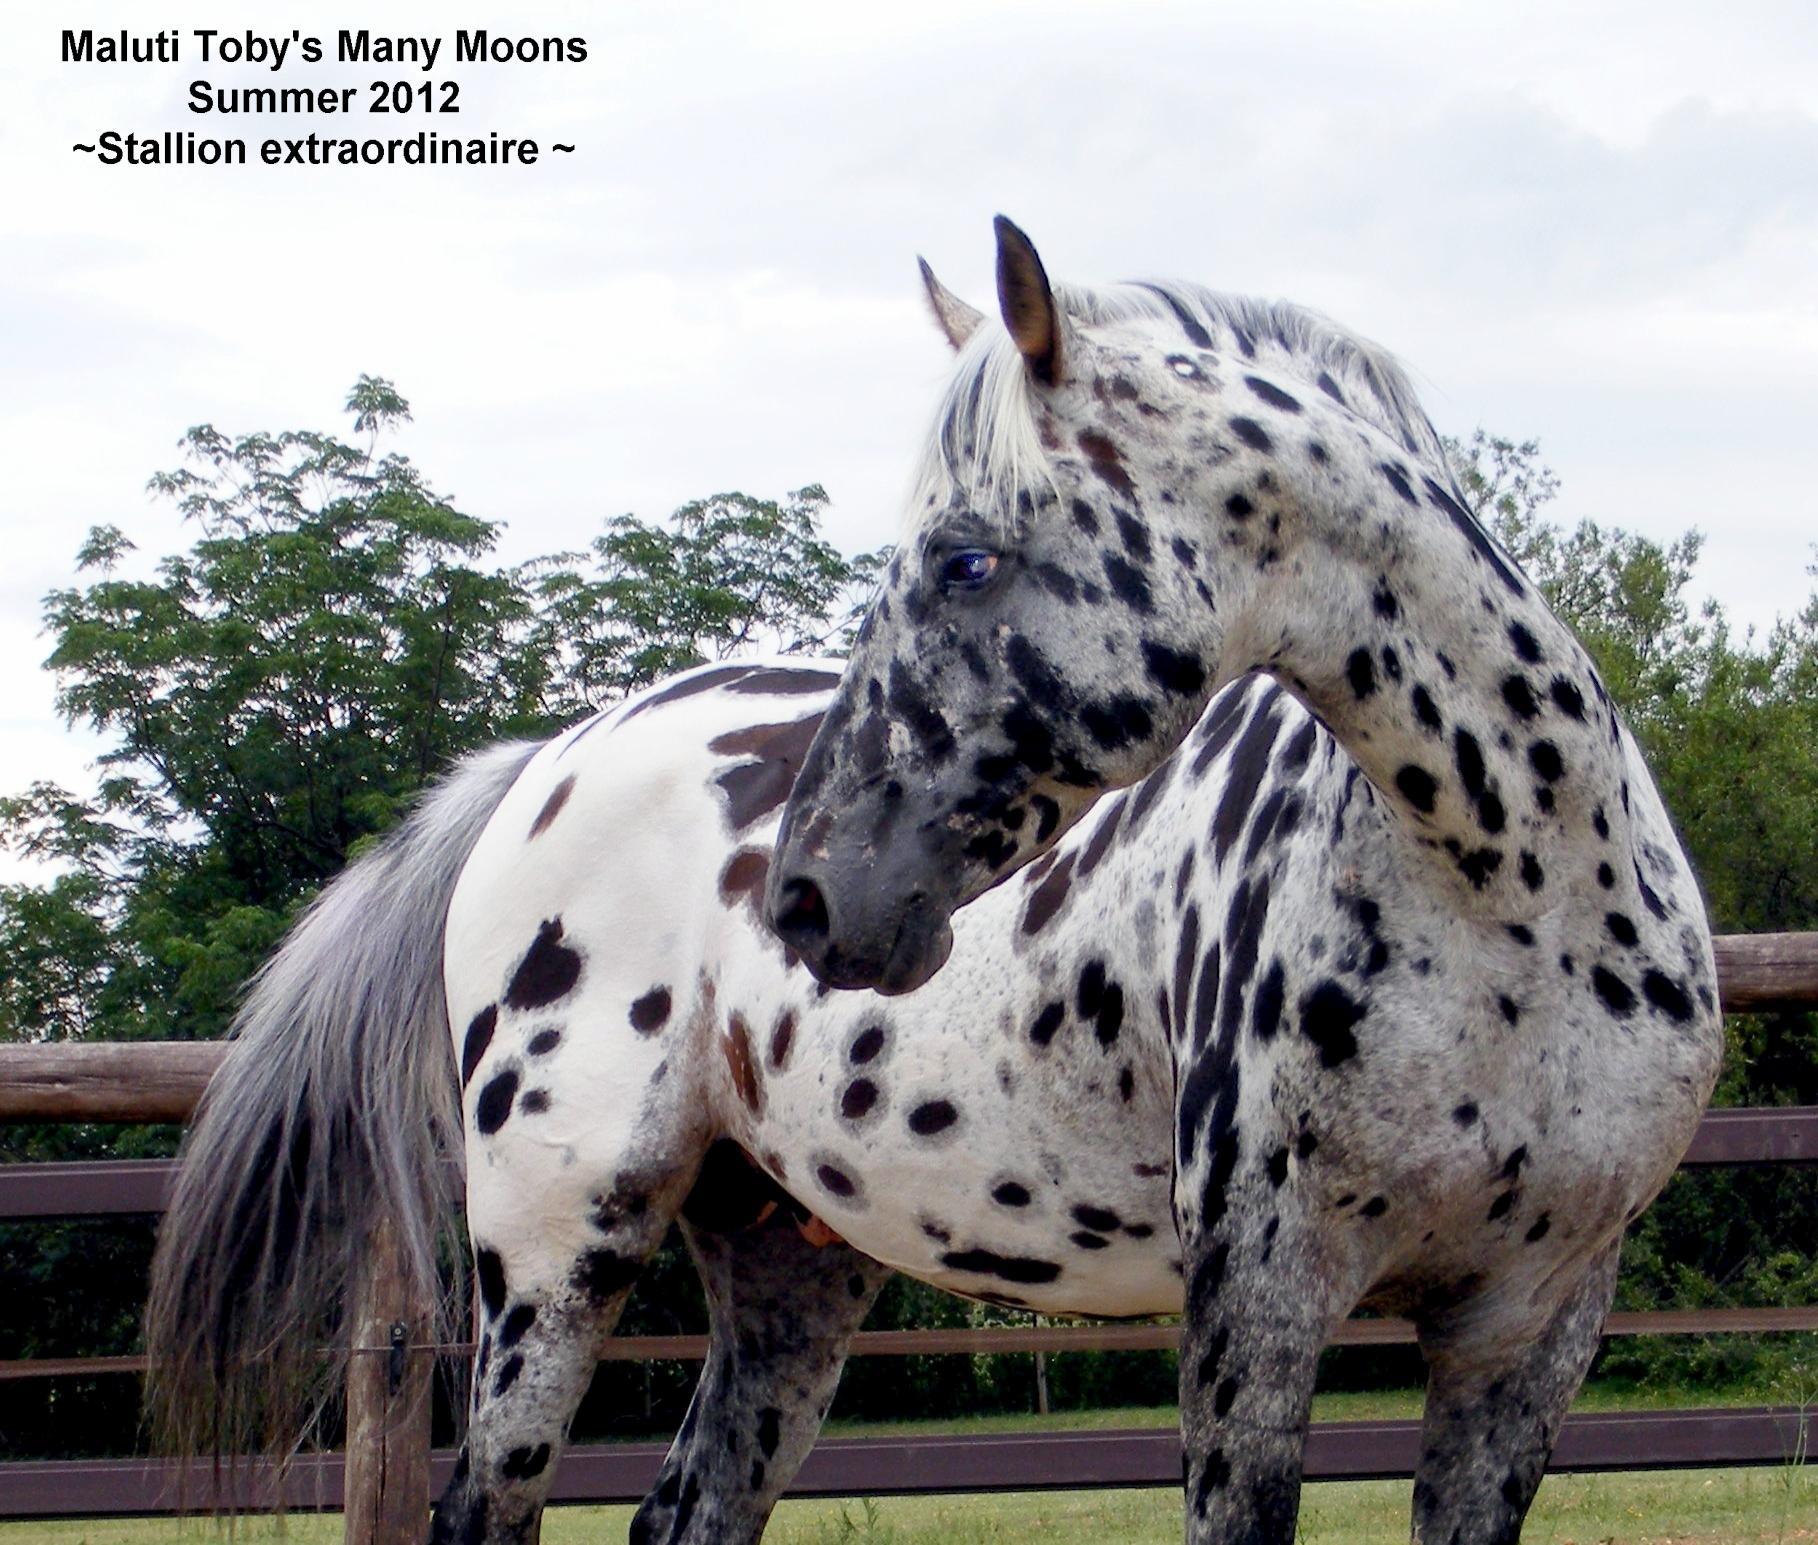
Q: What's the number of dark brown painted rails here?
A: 2